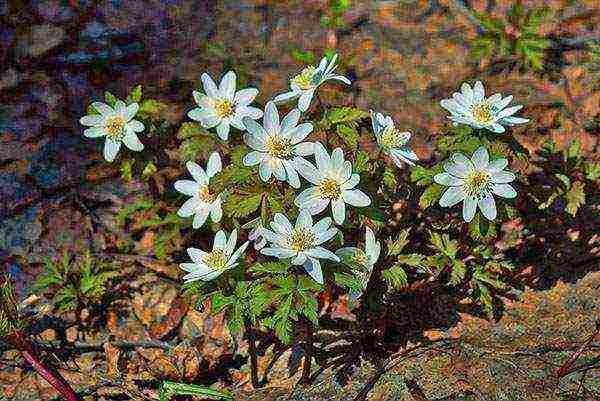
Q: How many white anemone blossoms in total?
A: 12